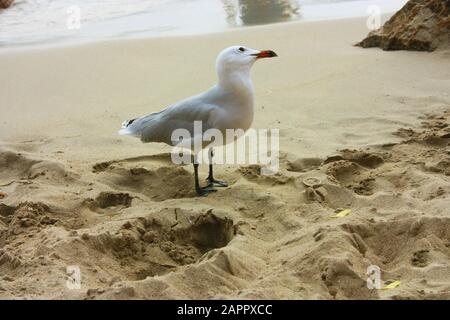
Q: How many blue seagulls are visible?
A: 0